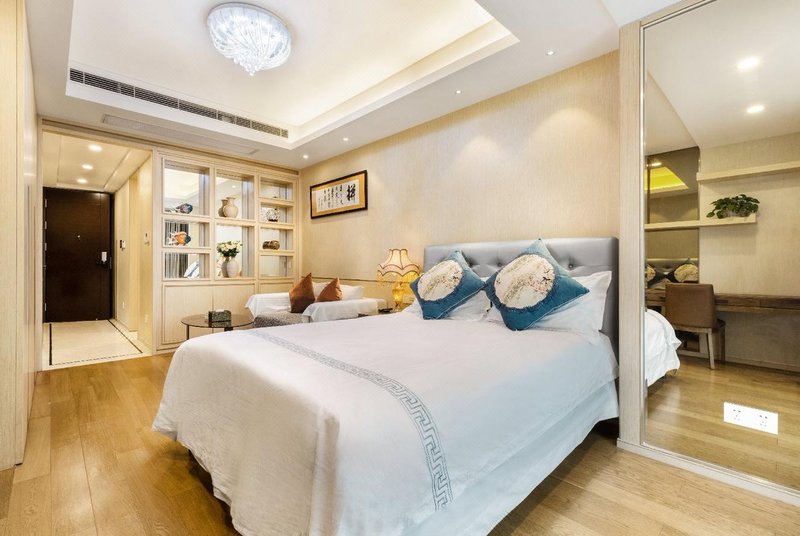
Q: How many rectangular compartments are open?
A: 9